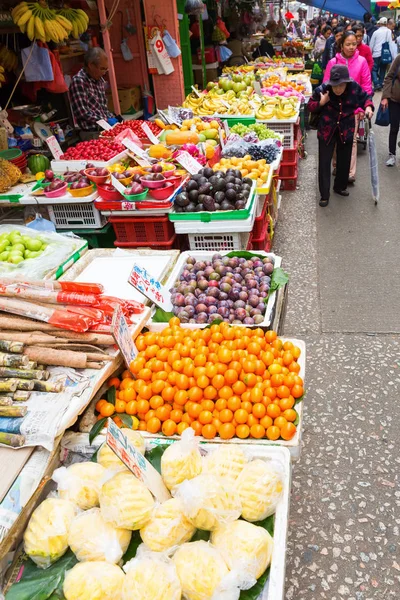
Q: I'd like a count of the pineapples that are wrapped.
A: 14